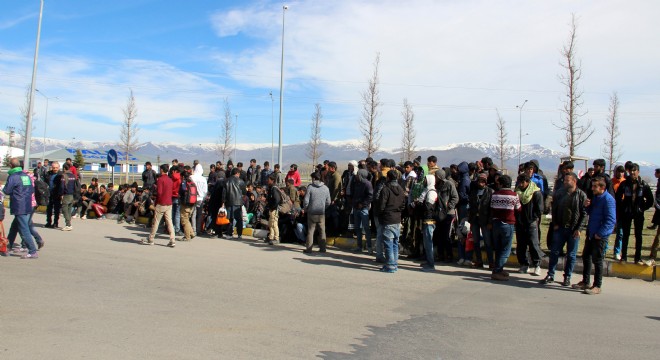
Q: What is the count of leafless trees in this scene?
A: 9